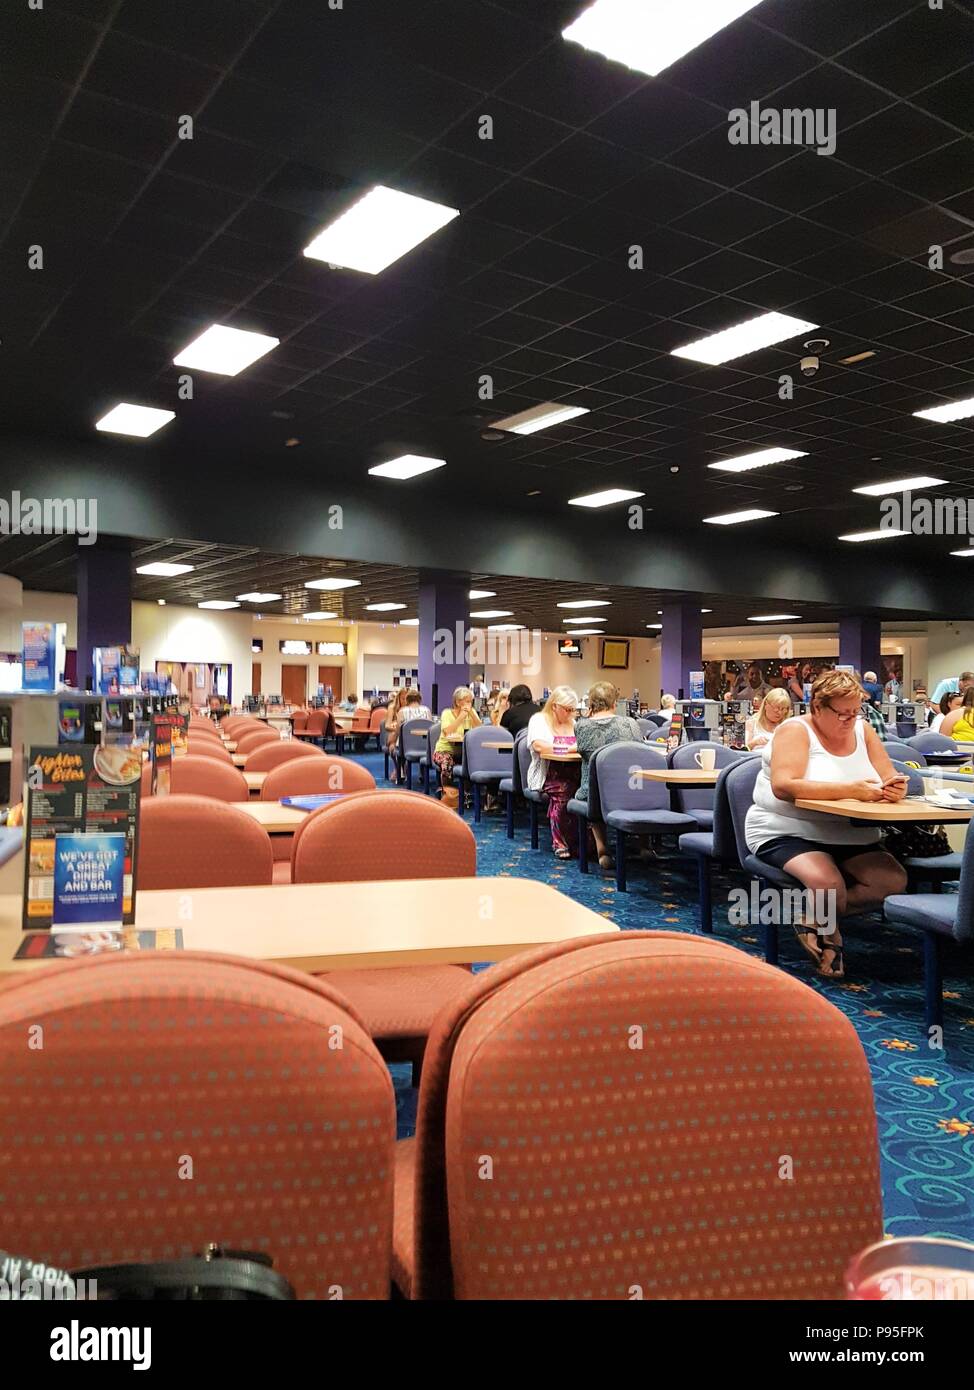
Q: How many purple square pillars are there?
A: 4